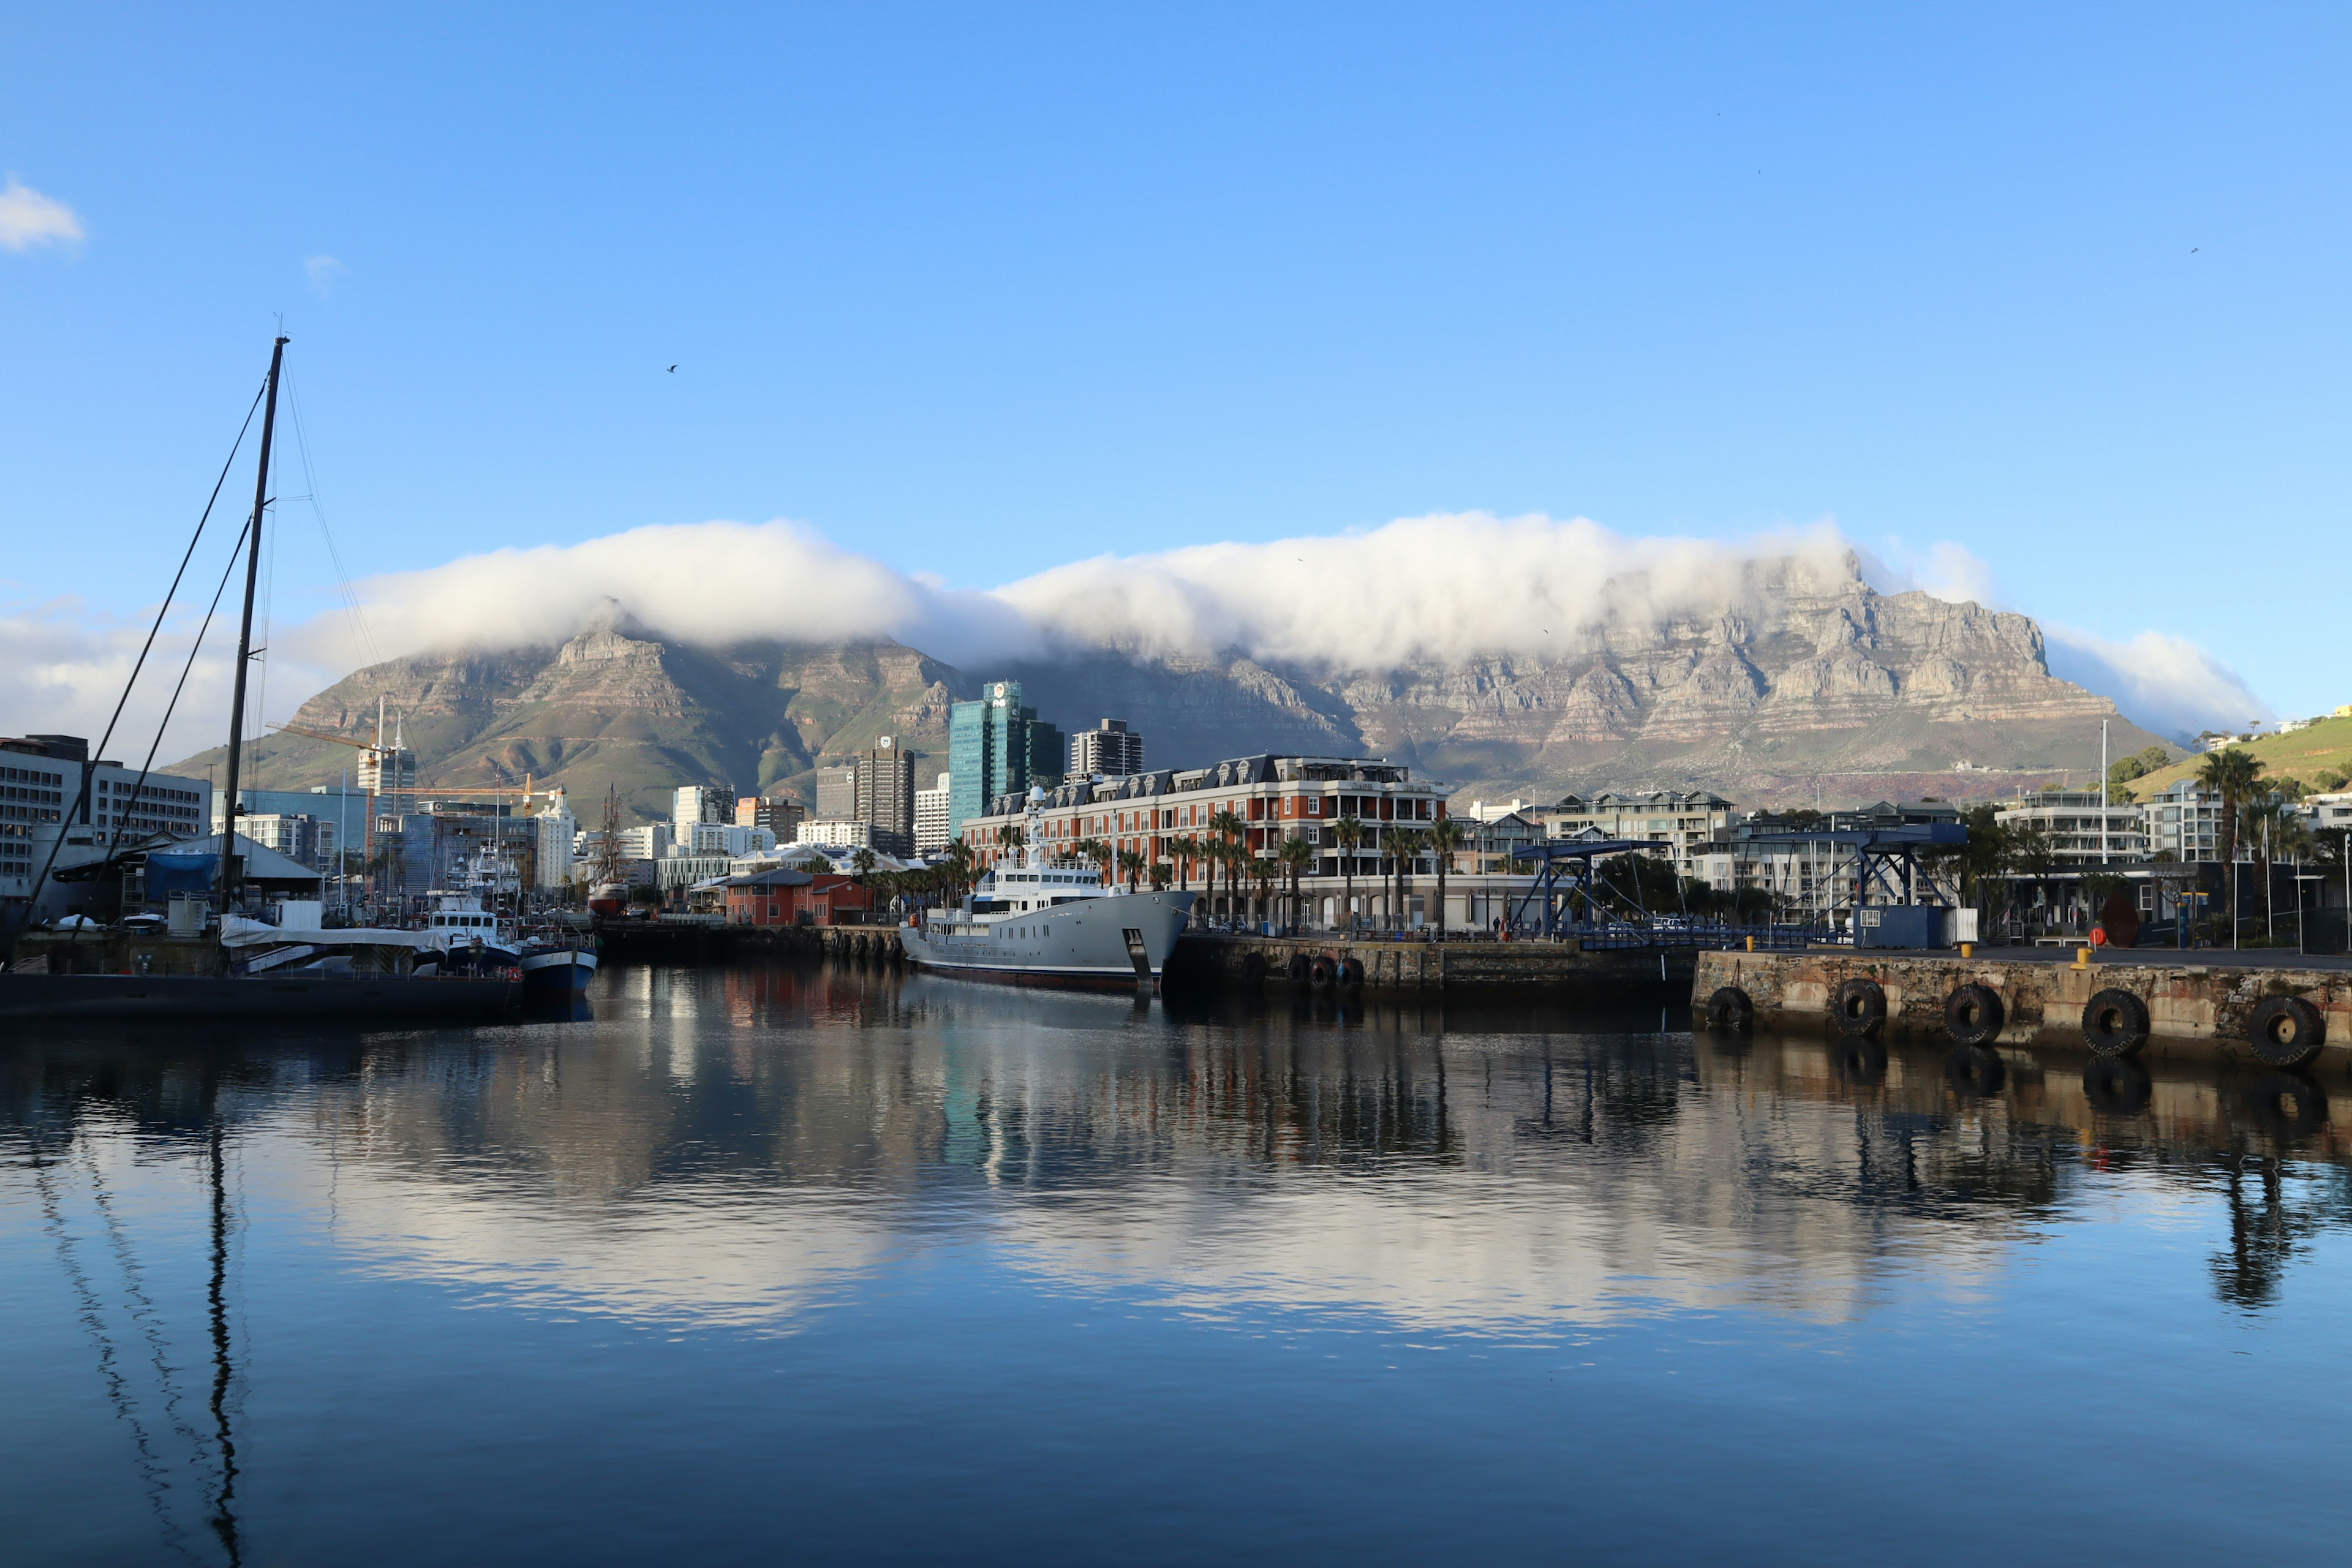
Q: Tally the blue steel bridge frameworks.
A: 2